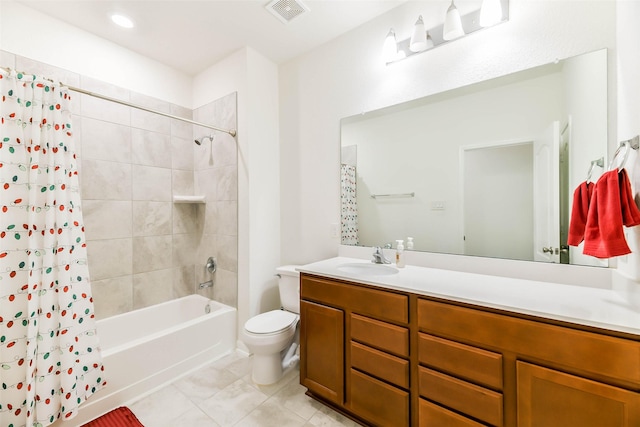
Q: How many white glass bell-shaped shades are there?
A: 4